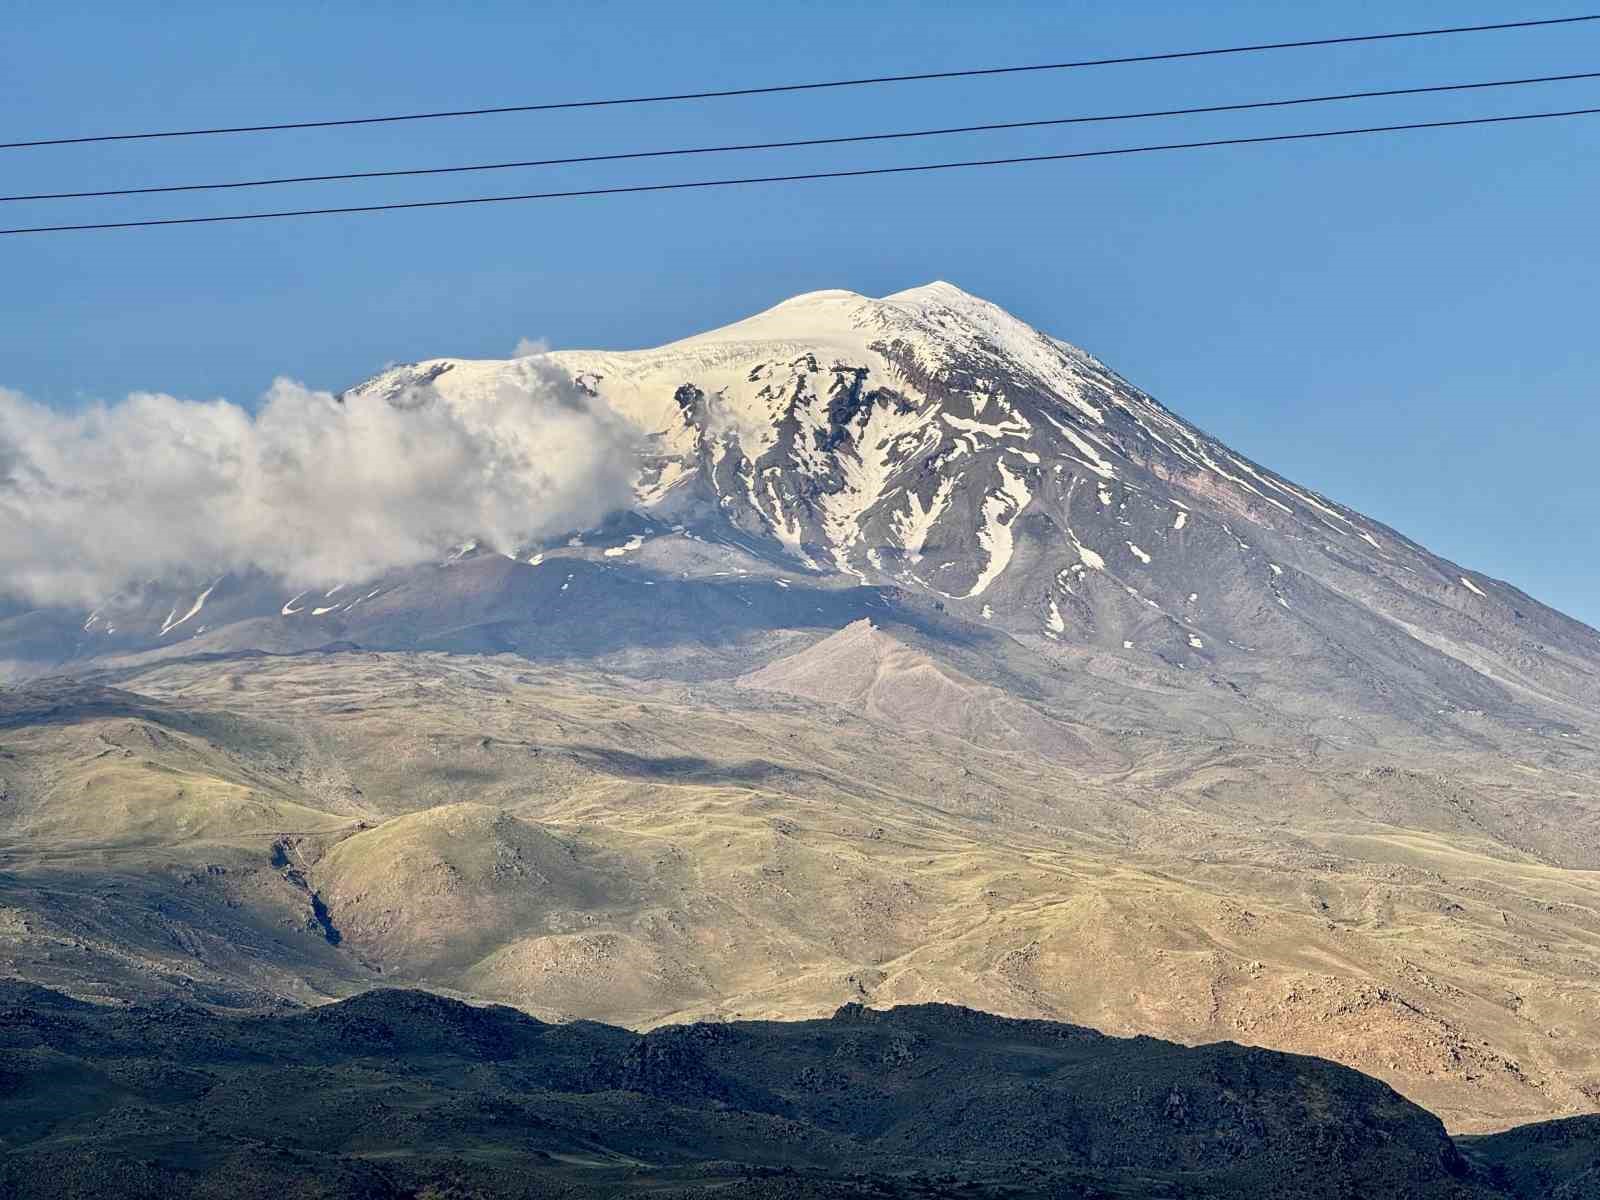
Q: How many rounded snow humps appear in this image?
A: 2